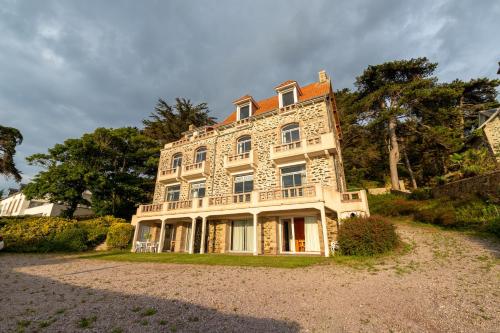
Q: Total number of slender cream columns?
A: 6